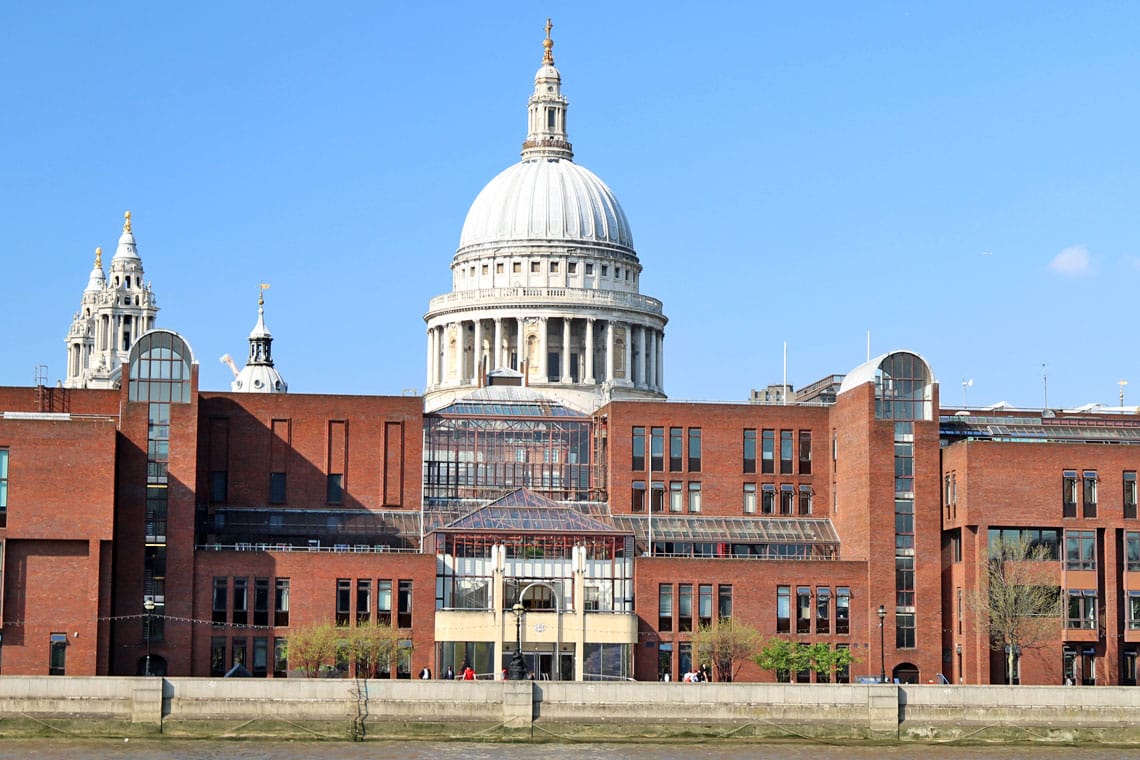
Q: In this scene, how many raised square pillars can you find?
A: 3